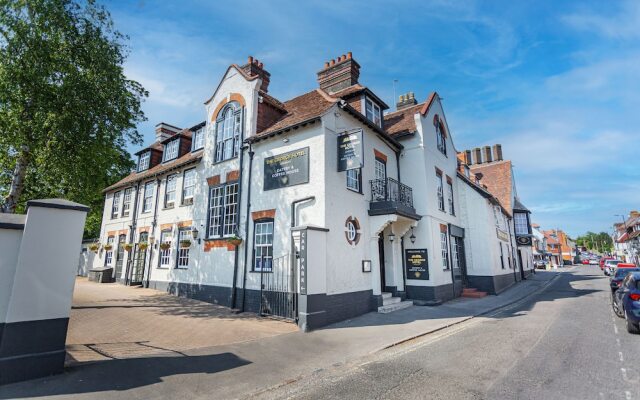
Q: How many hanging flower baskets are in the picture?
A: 7